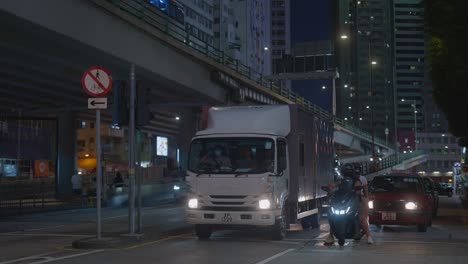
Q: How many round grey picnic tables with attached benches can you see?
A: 0